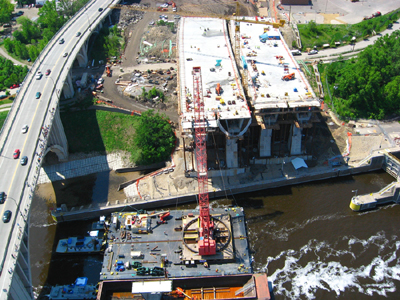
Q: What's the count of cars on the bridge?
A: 12